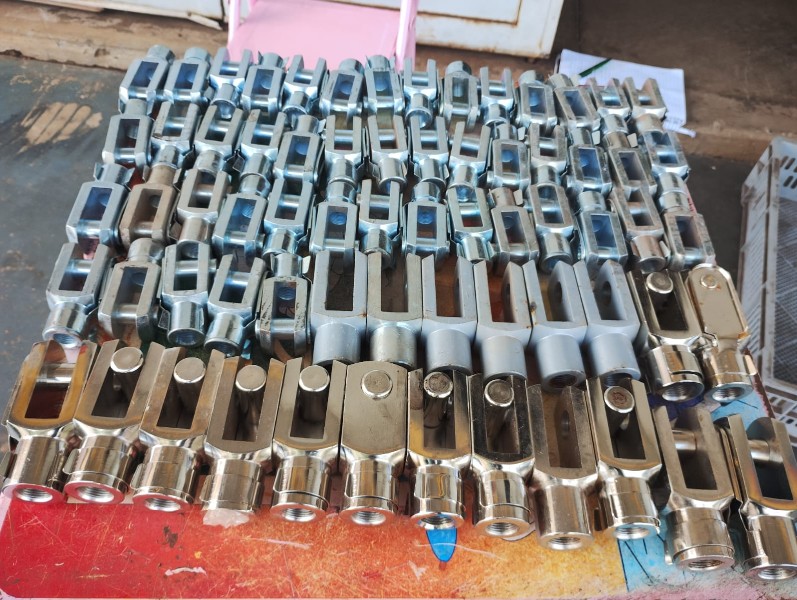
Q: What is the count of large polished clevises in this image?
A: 14